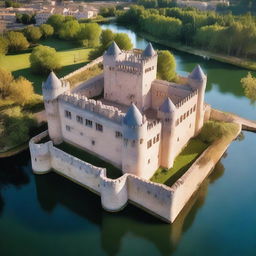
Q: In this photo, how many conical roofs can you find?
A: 6